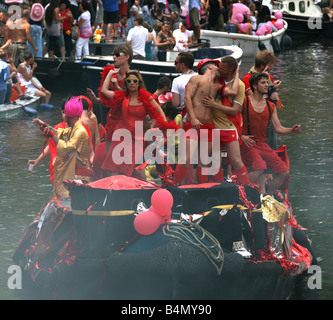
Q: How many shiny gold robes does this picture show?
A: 1